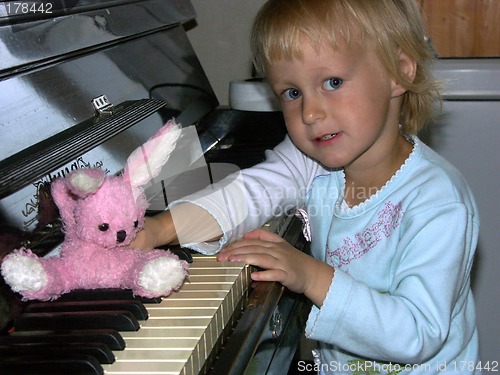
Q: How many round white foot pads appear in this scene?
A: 2